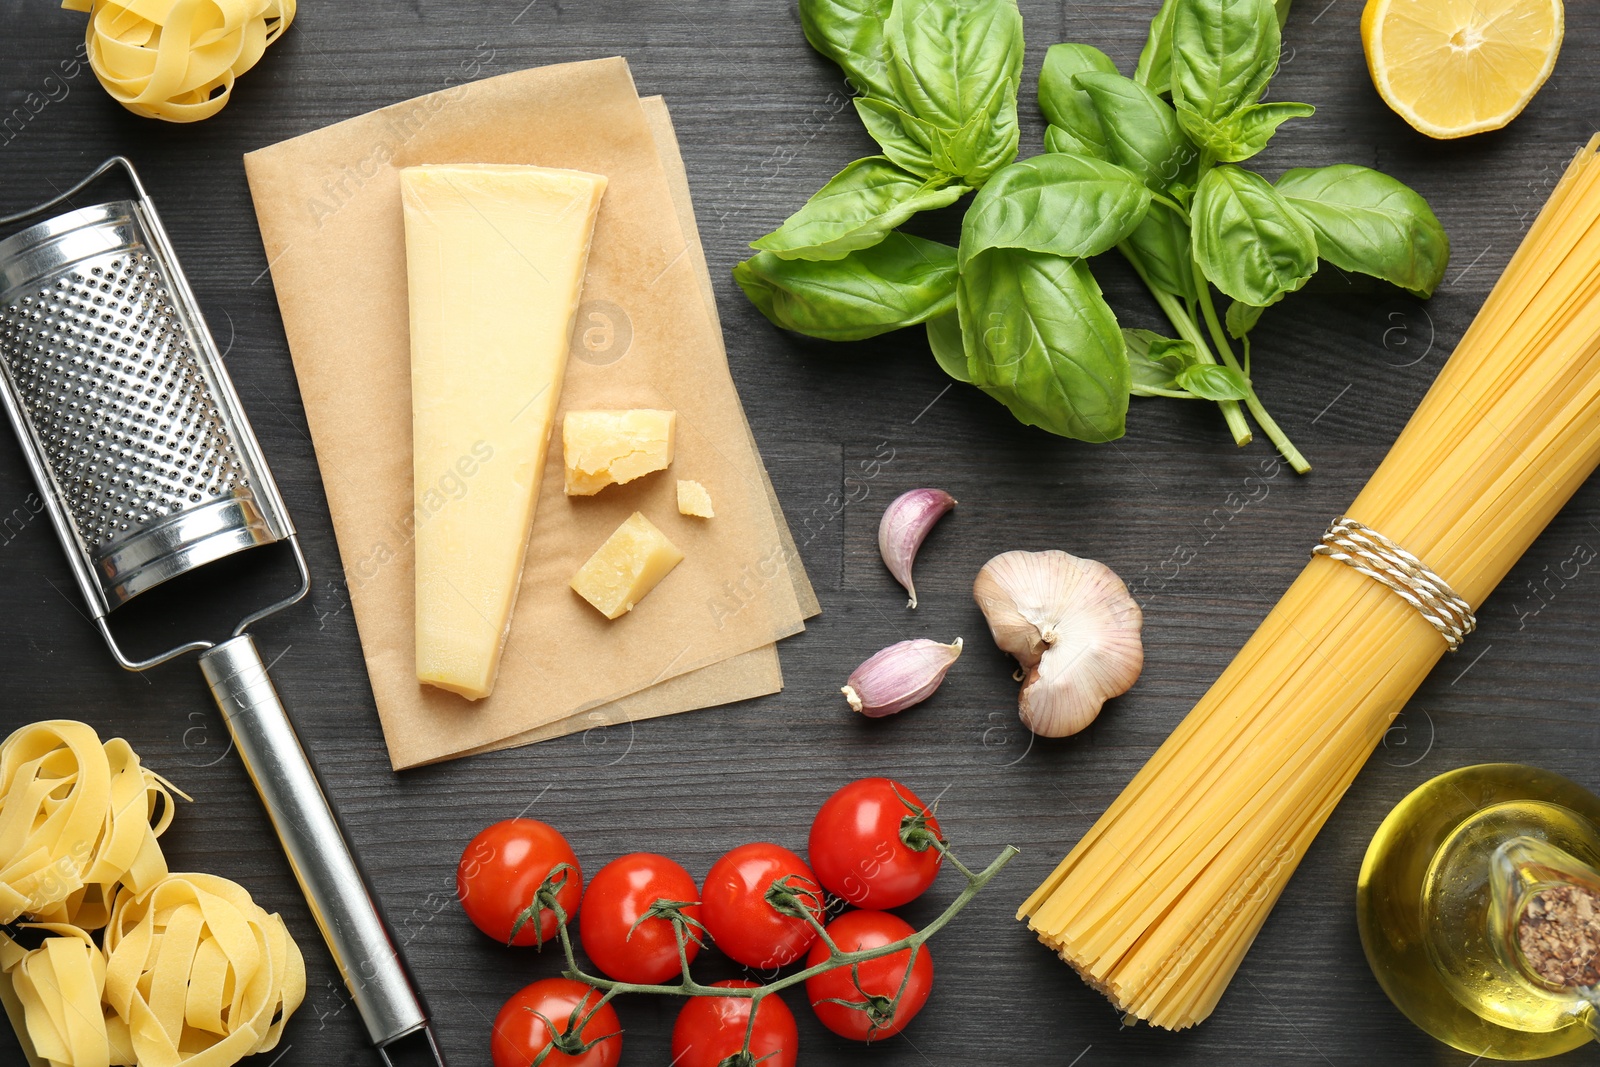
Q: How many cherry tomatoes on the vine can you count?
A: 7